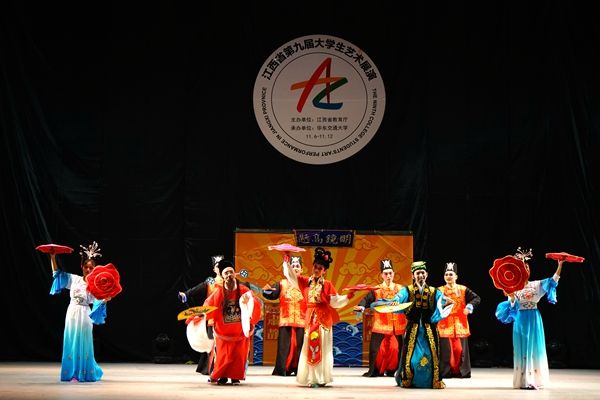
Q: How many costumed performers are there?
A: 9